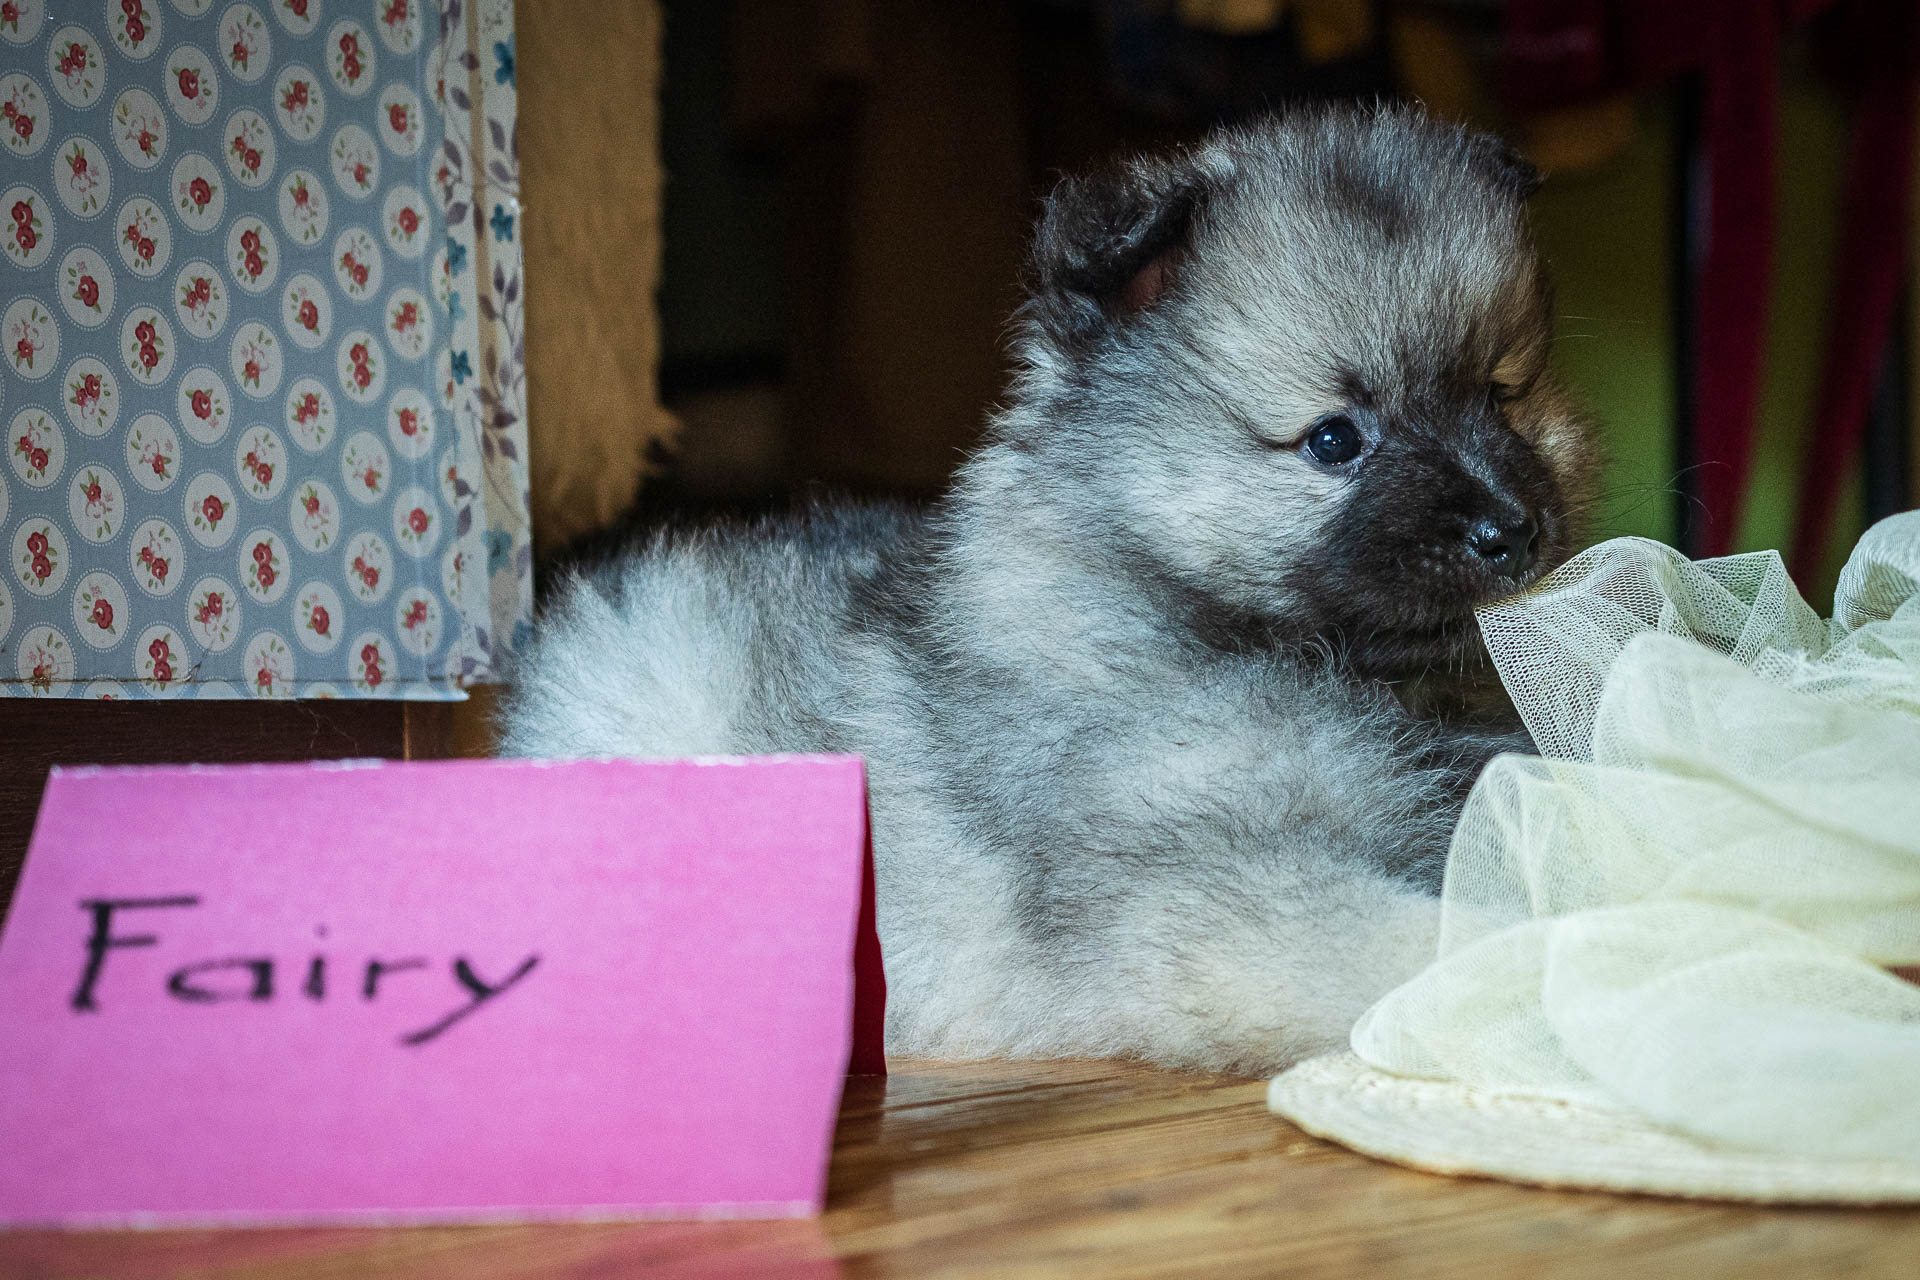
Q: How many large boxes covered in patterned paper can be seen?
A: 1